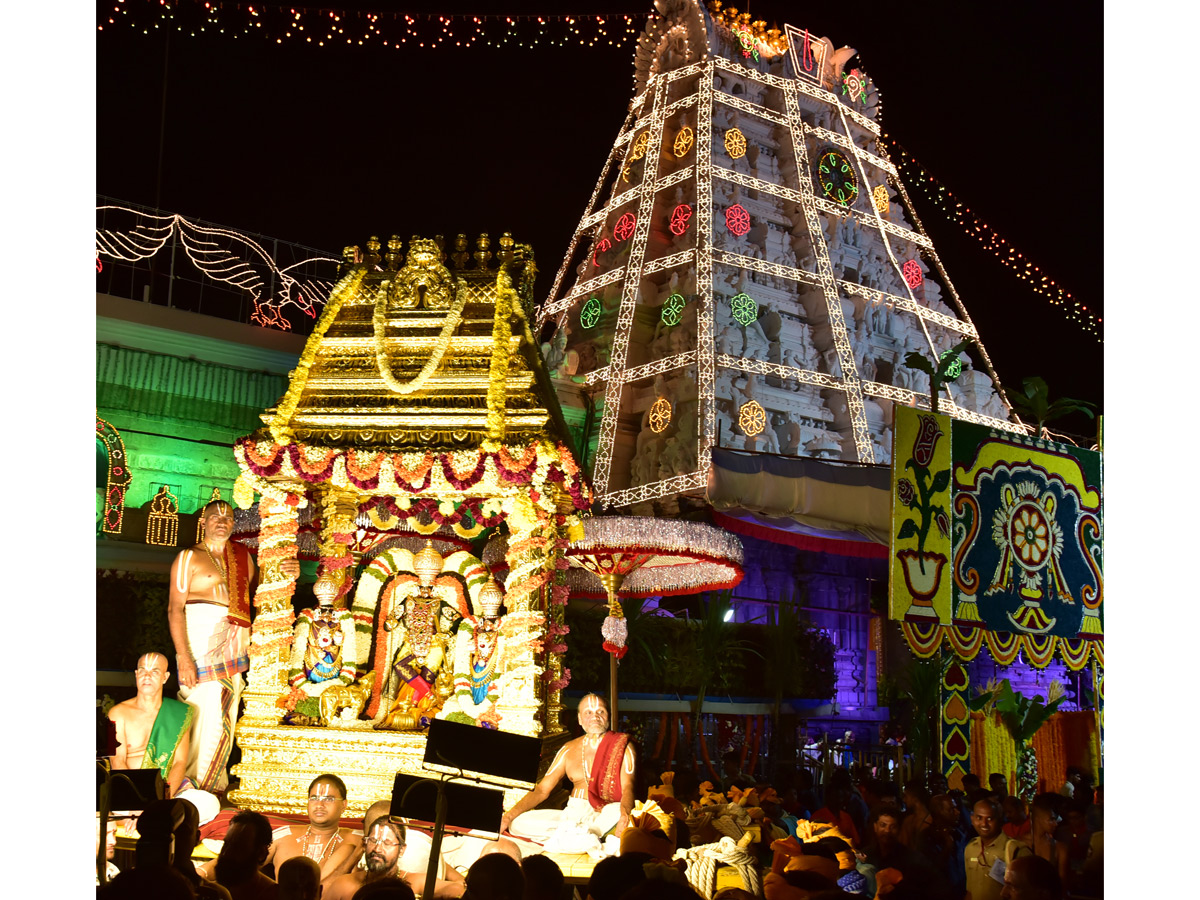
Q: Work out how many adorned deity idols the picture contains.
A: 3